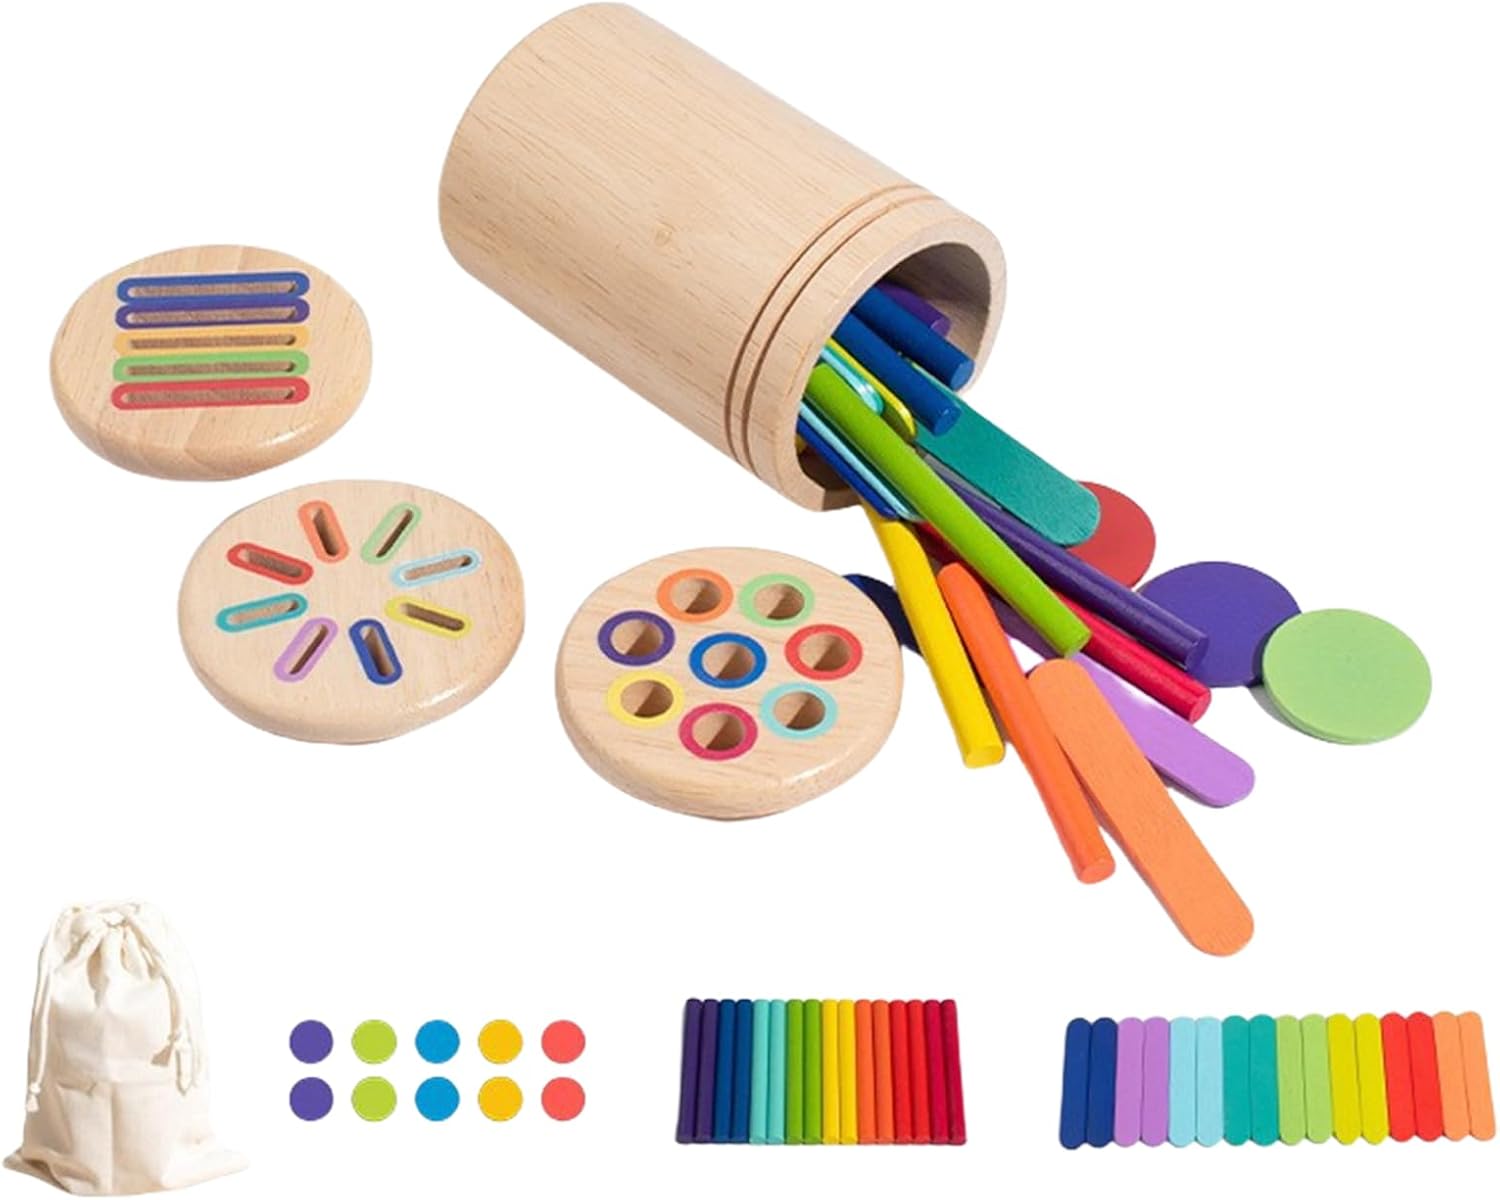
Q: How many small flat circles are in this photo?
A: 13